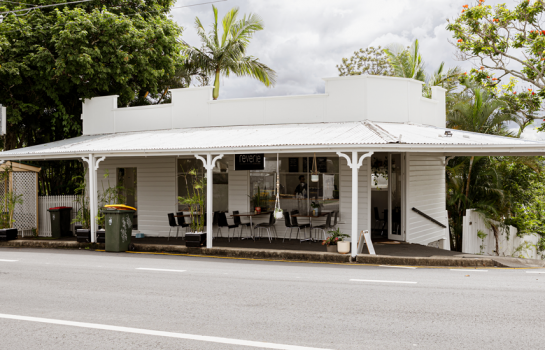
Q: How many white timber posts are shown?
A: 3